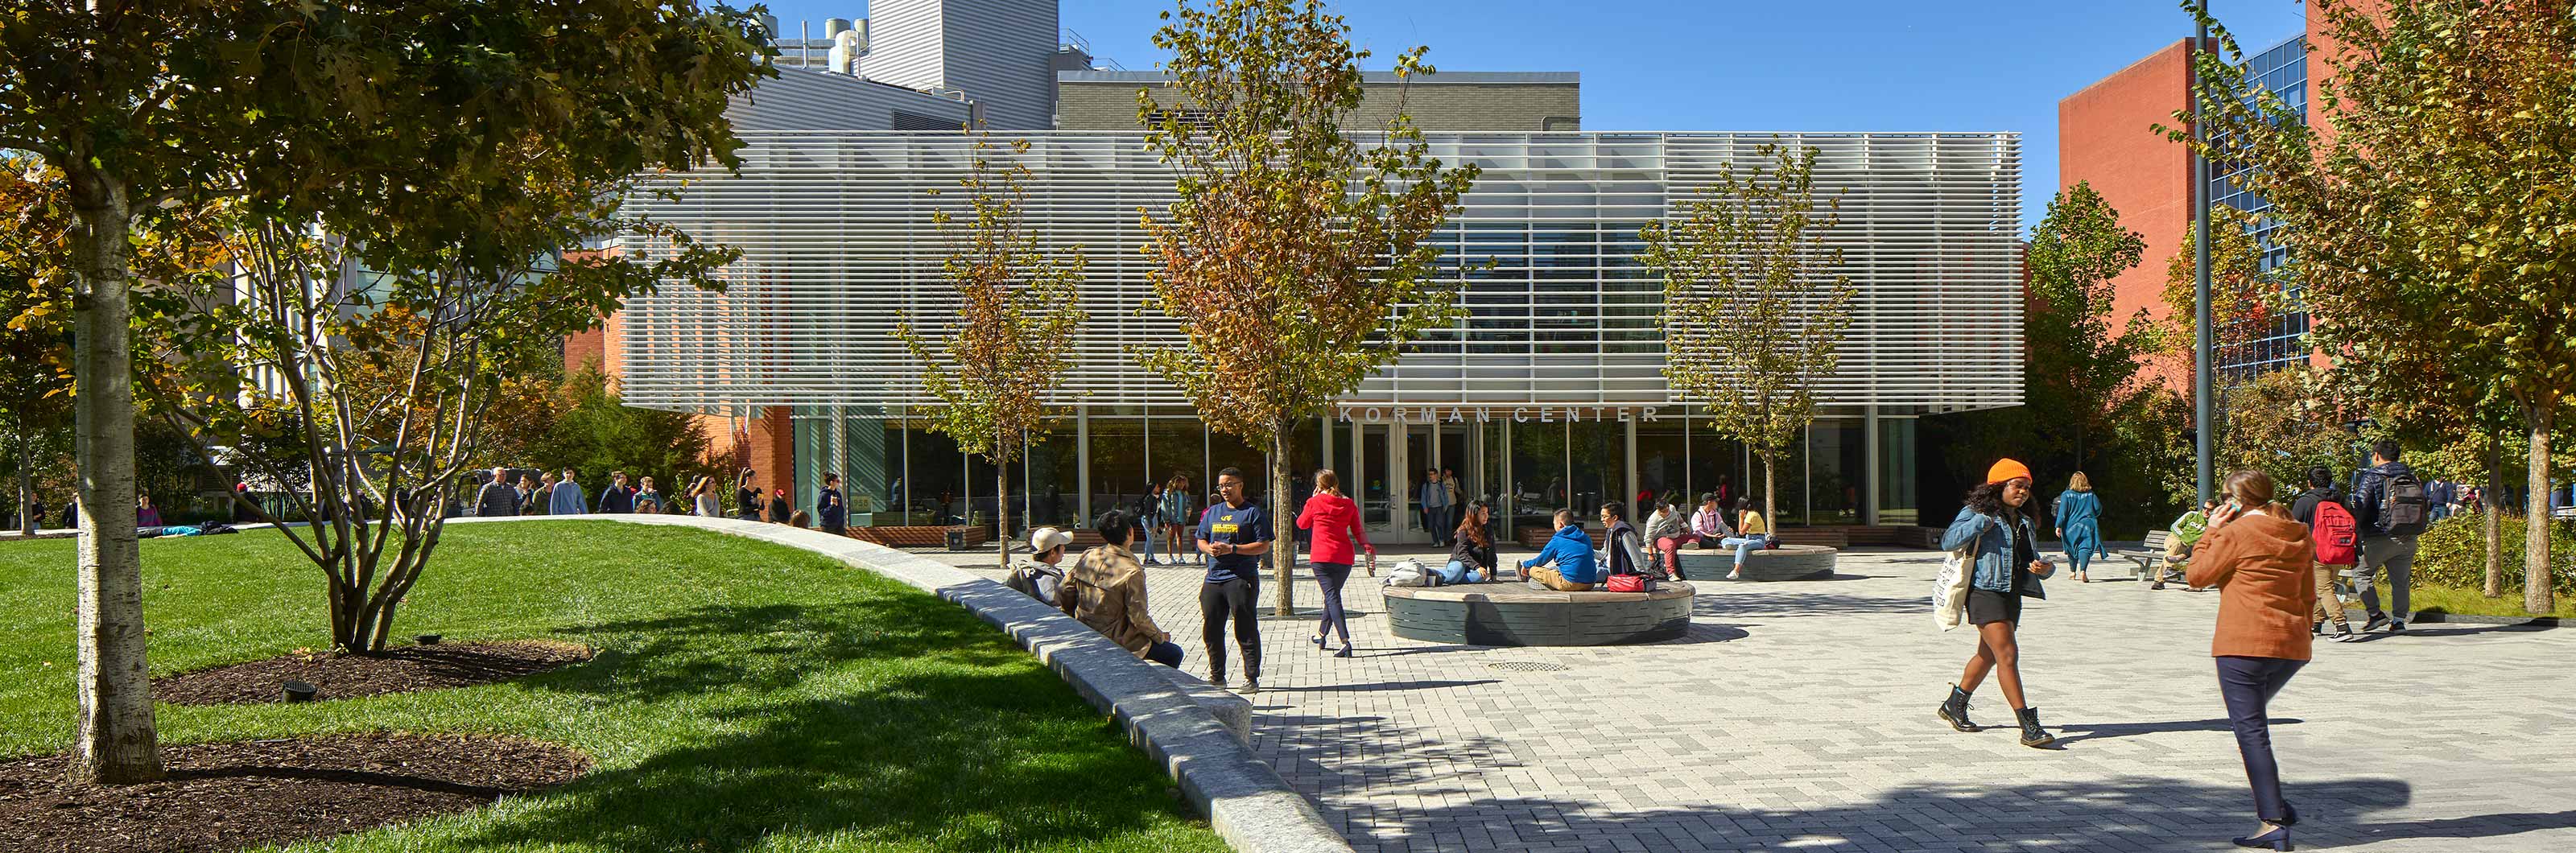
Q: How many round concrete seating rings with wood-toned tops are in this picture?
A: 2